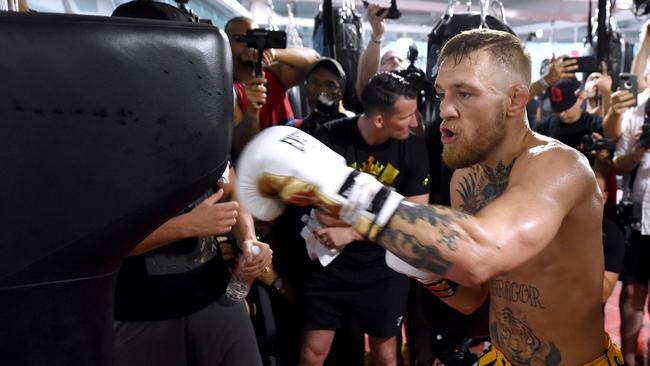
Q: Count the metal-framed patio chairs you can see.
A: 0